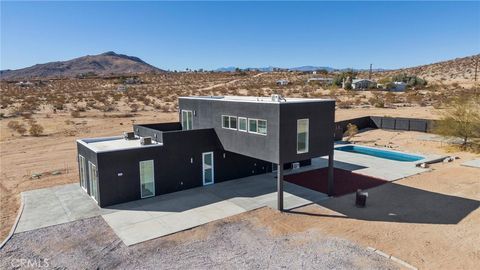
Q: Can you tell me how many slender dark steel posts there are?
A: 2